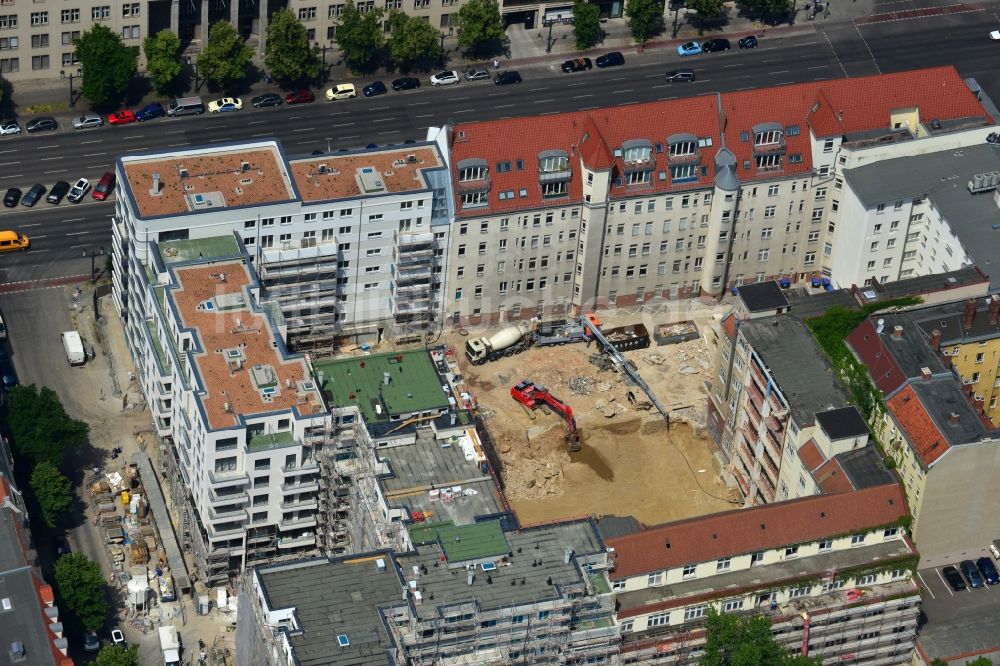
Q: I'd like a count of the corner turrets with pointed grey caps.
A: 1